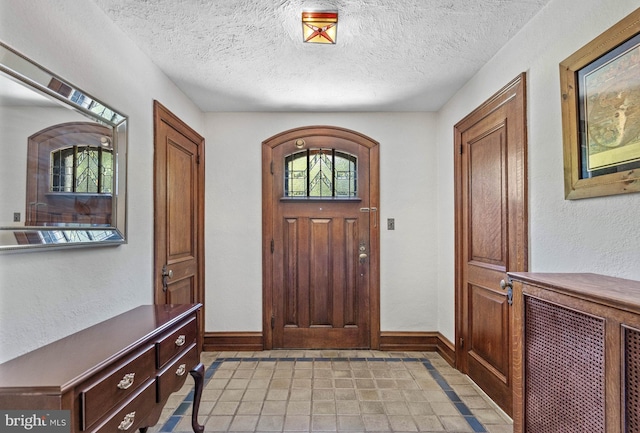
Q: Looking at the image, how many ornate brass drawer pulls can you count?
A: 4